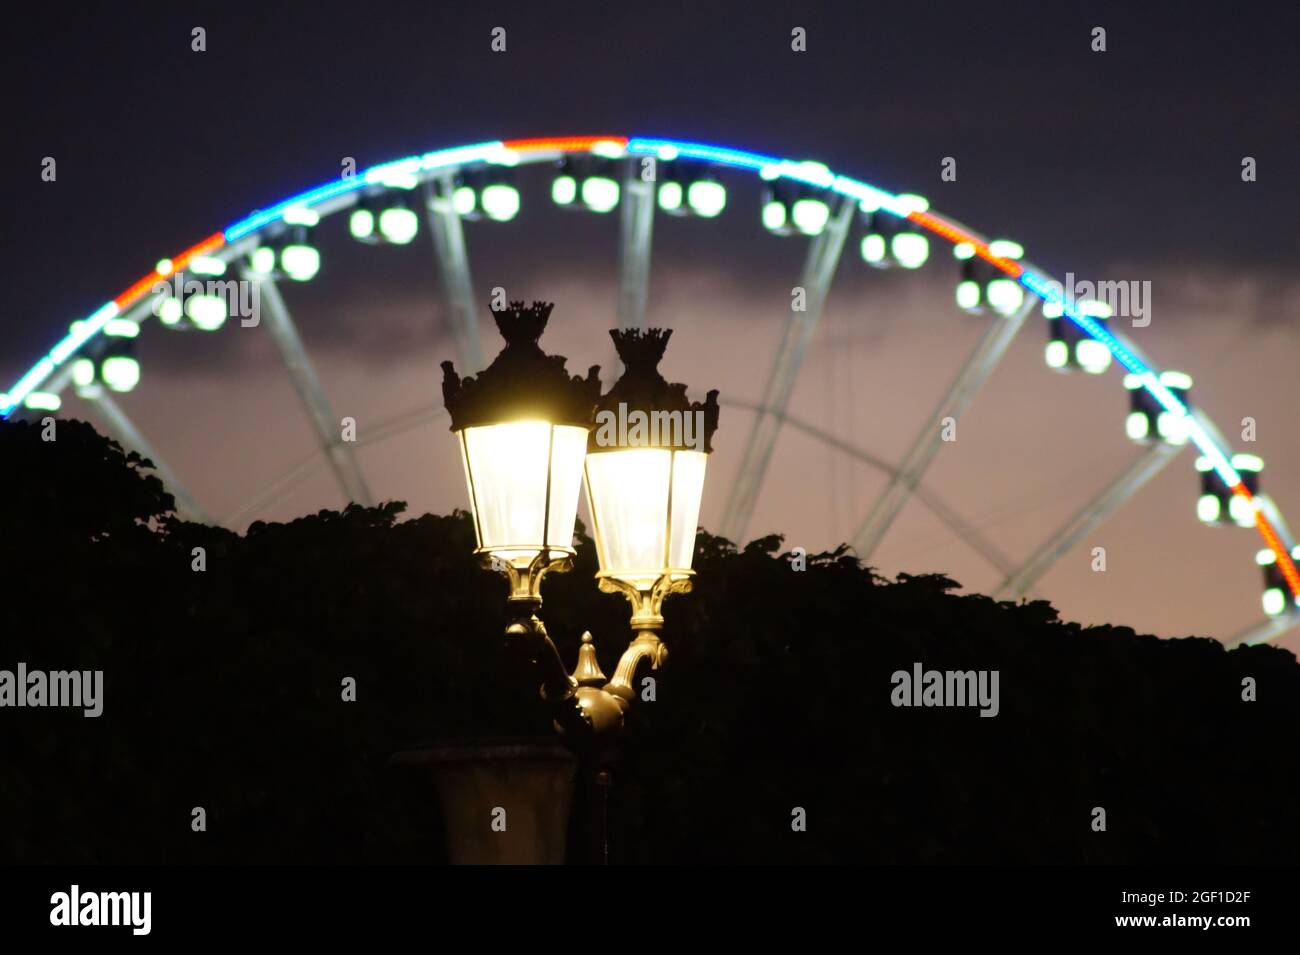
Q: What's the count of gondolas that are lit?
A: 15